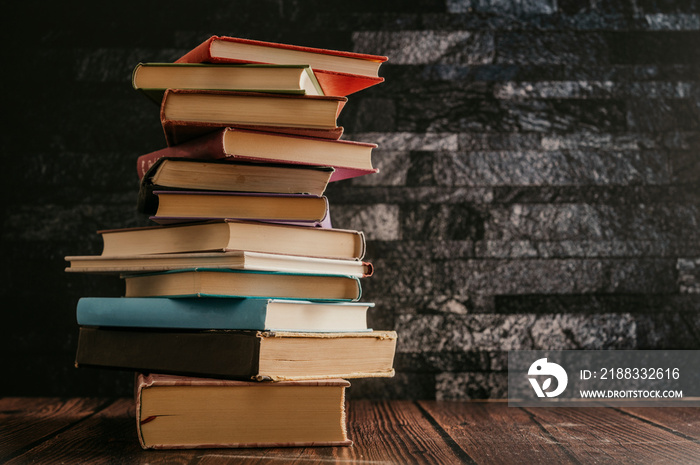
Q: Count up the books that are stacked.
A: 12